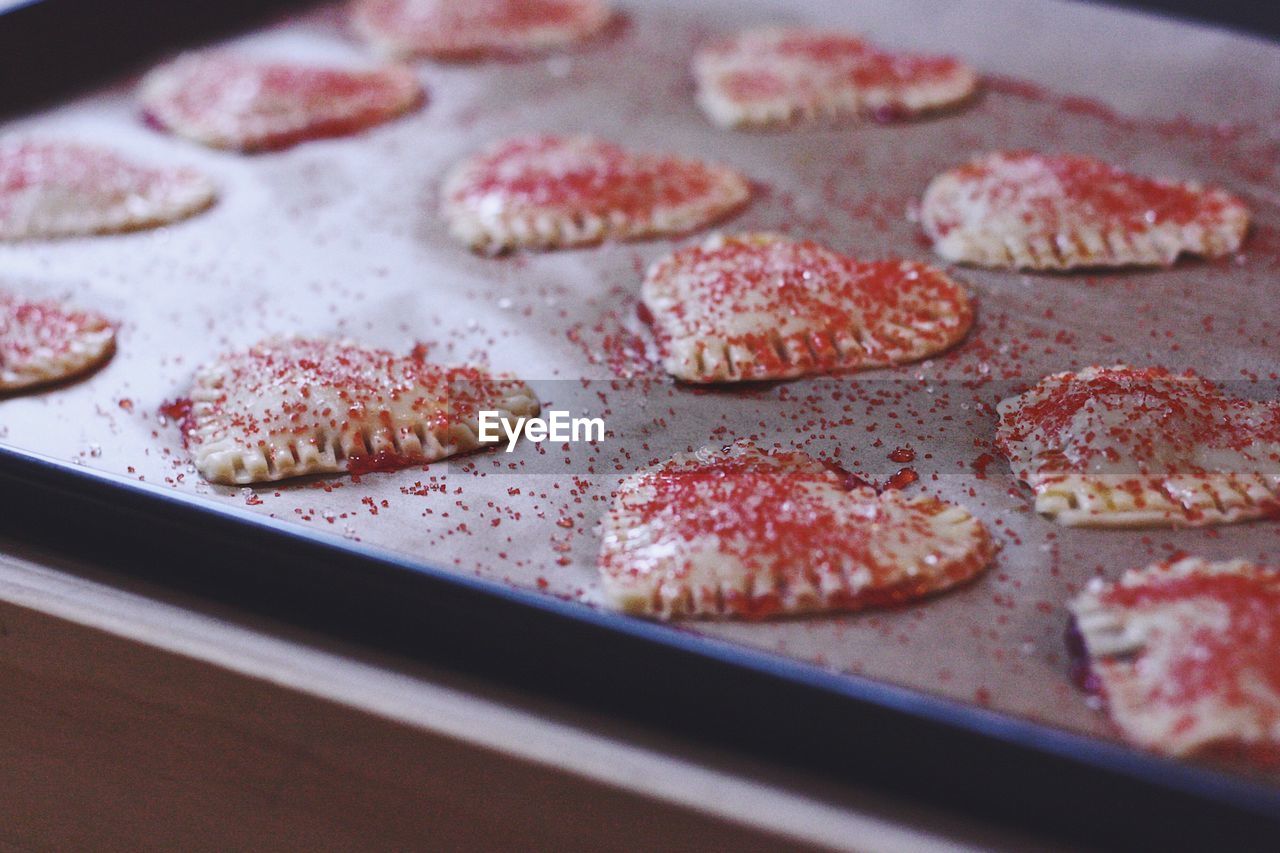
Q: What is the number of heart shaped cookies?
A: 12